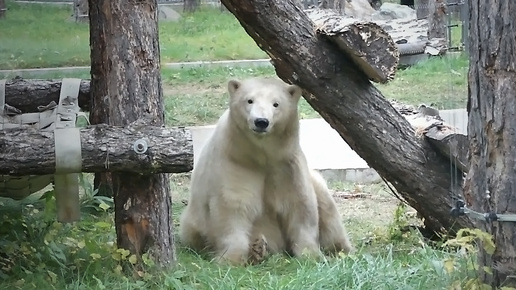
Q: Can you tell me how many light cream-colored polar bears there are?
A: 1